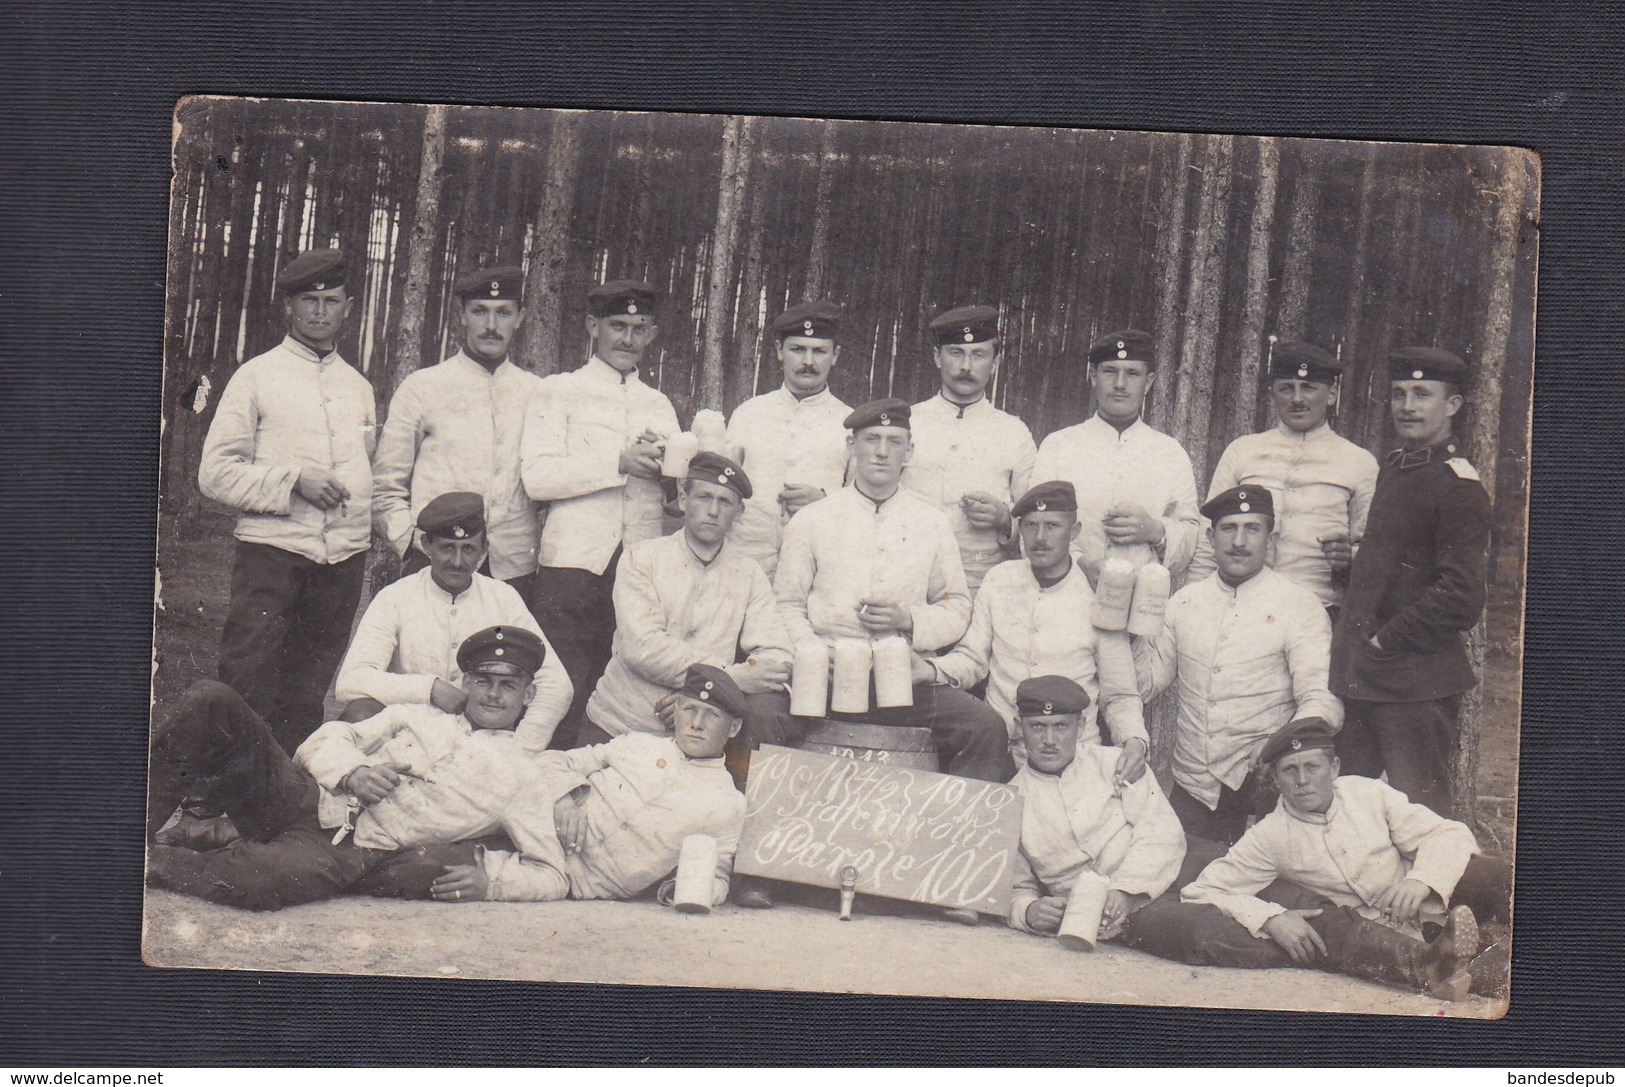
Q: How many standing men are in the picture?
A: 8